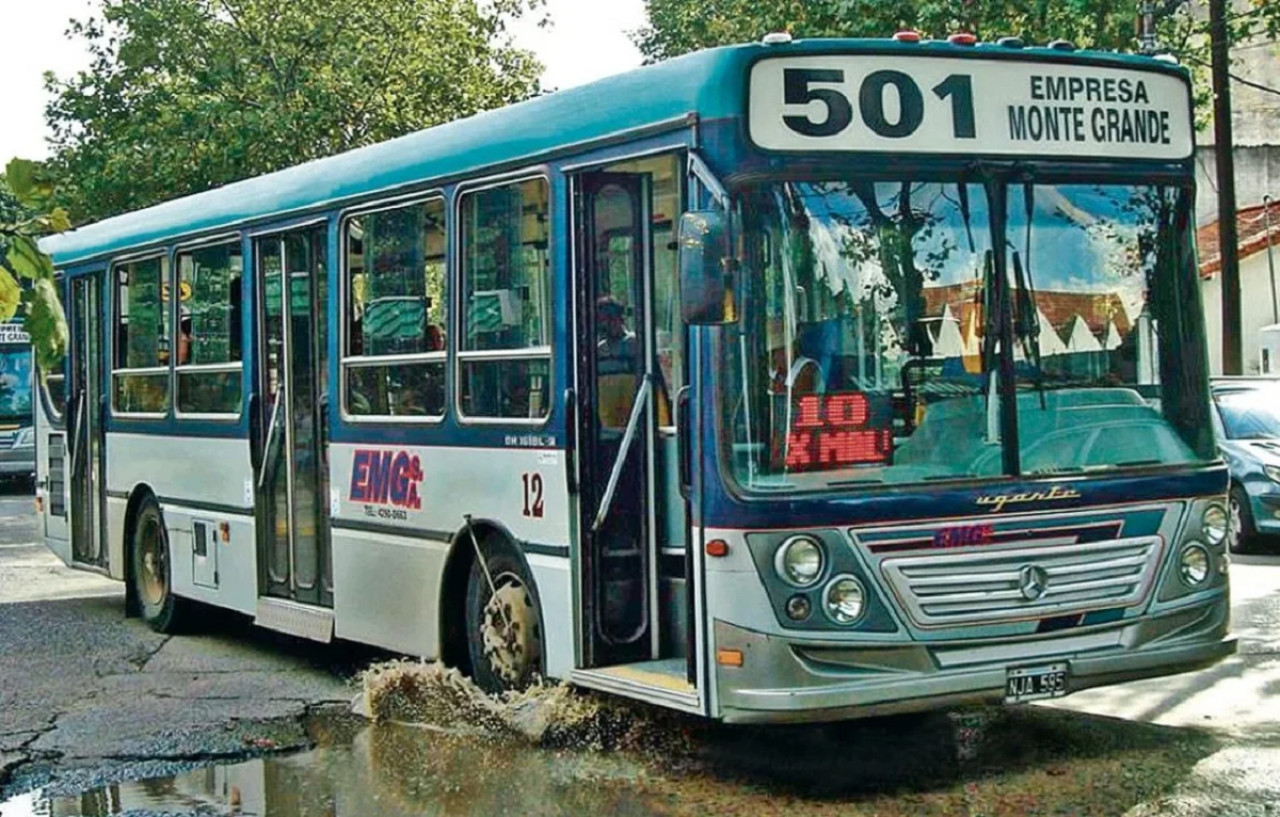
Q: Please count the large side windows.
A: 4